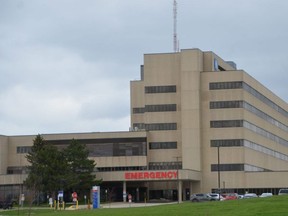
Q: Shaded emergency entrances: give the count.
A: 1